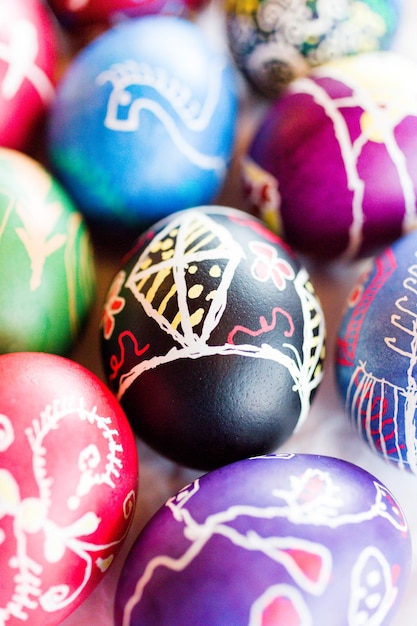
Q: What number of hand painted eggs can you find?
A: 10